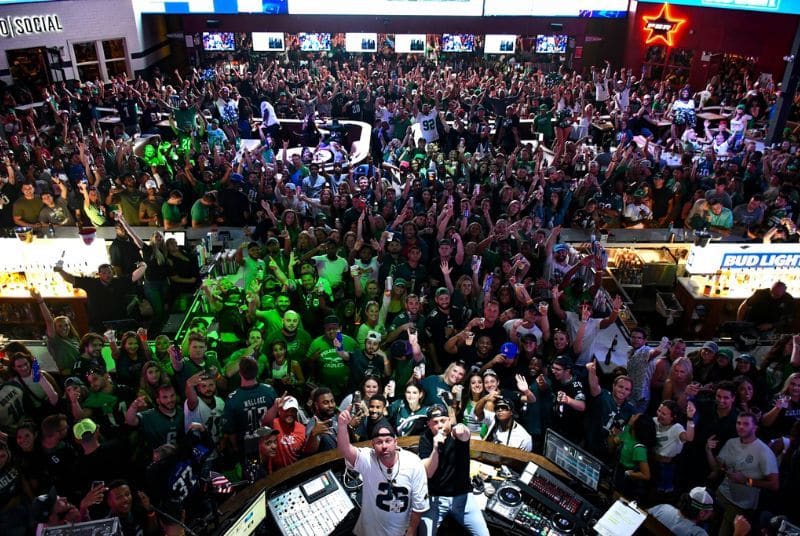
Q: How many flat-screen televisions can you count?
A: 8